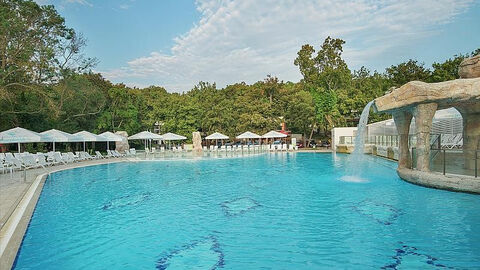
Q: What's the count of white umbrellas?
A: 9